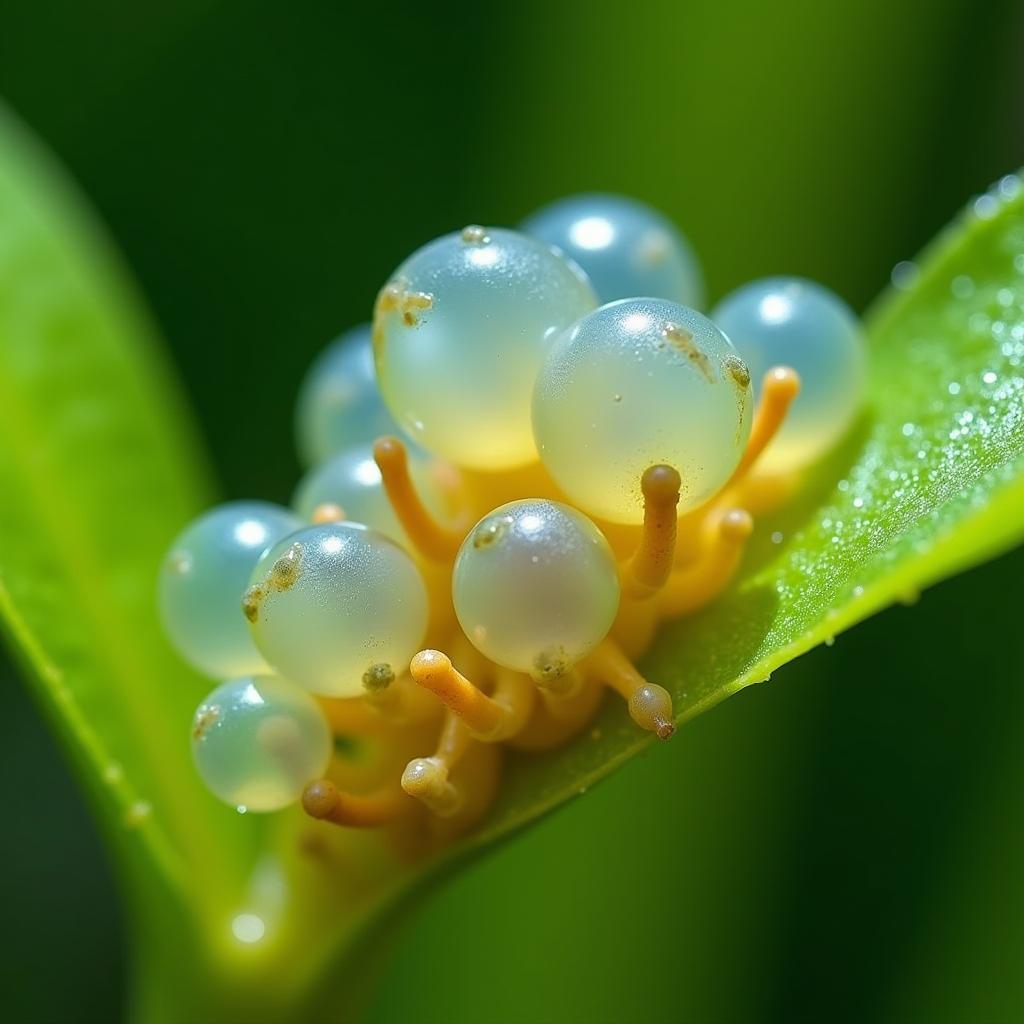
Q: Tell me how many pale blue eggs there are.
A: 10